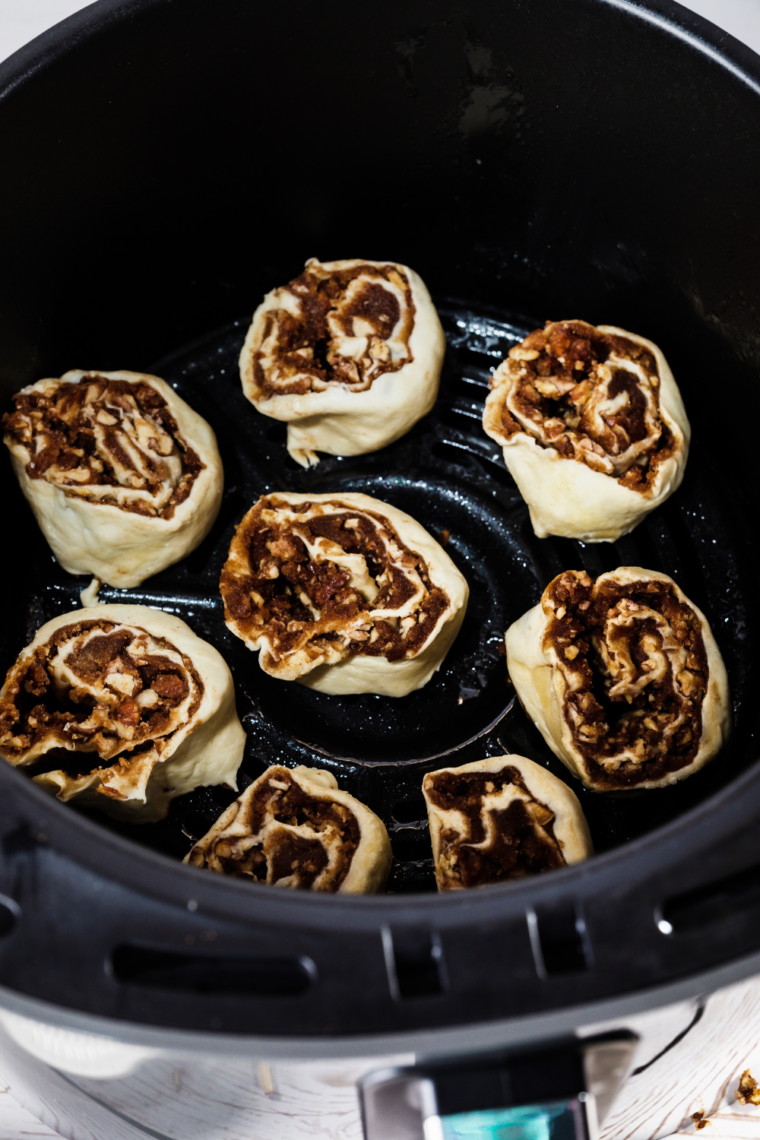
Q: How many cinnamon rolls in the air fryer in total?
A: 8